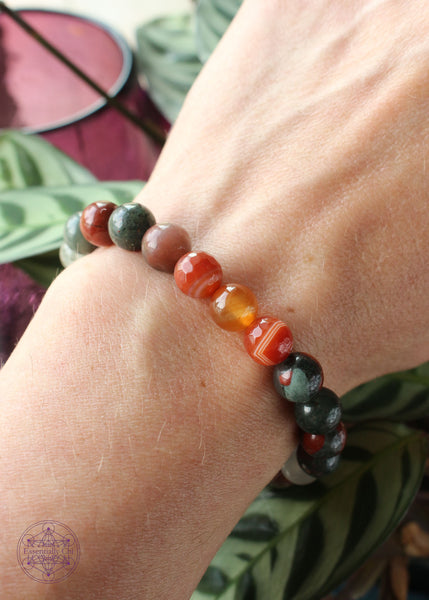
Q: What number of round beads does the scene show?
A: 14